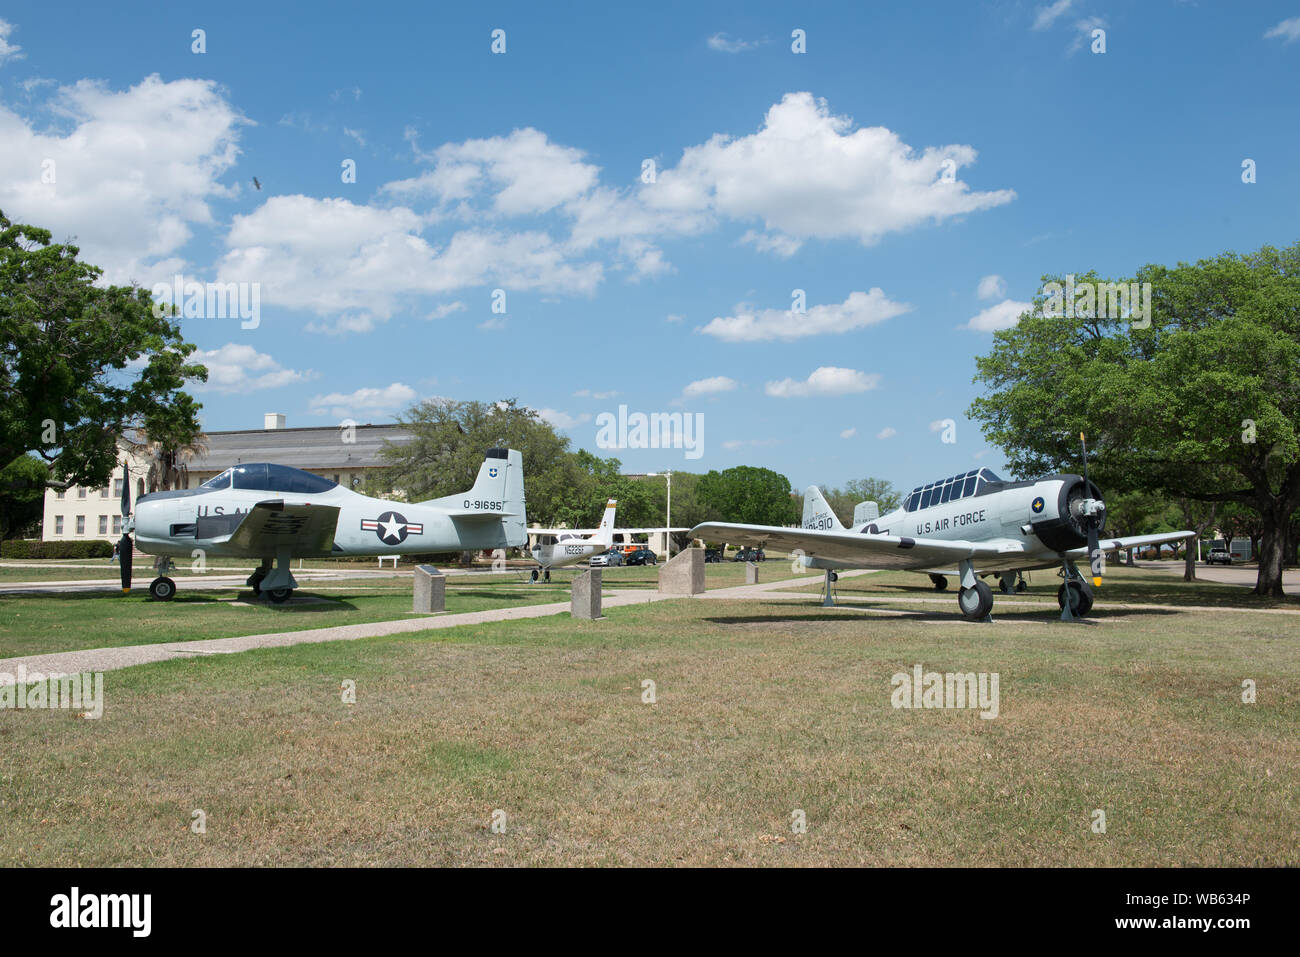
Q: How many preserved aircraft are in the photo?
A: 4